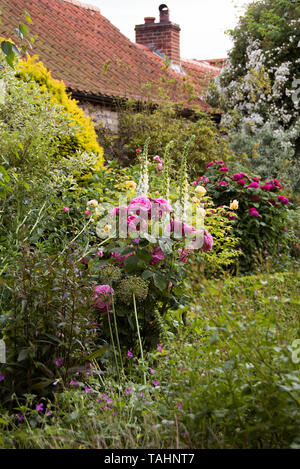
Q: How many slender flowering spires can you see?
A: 3